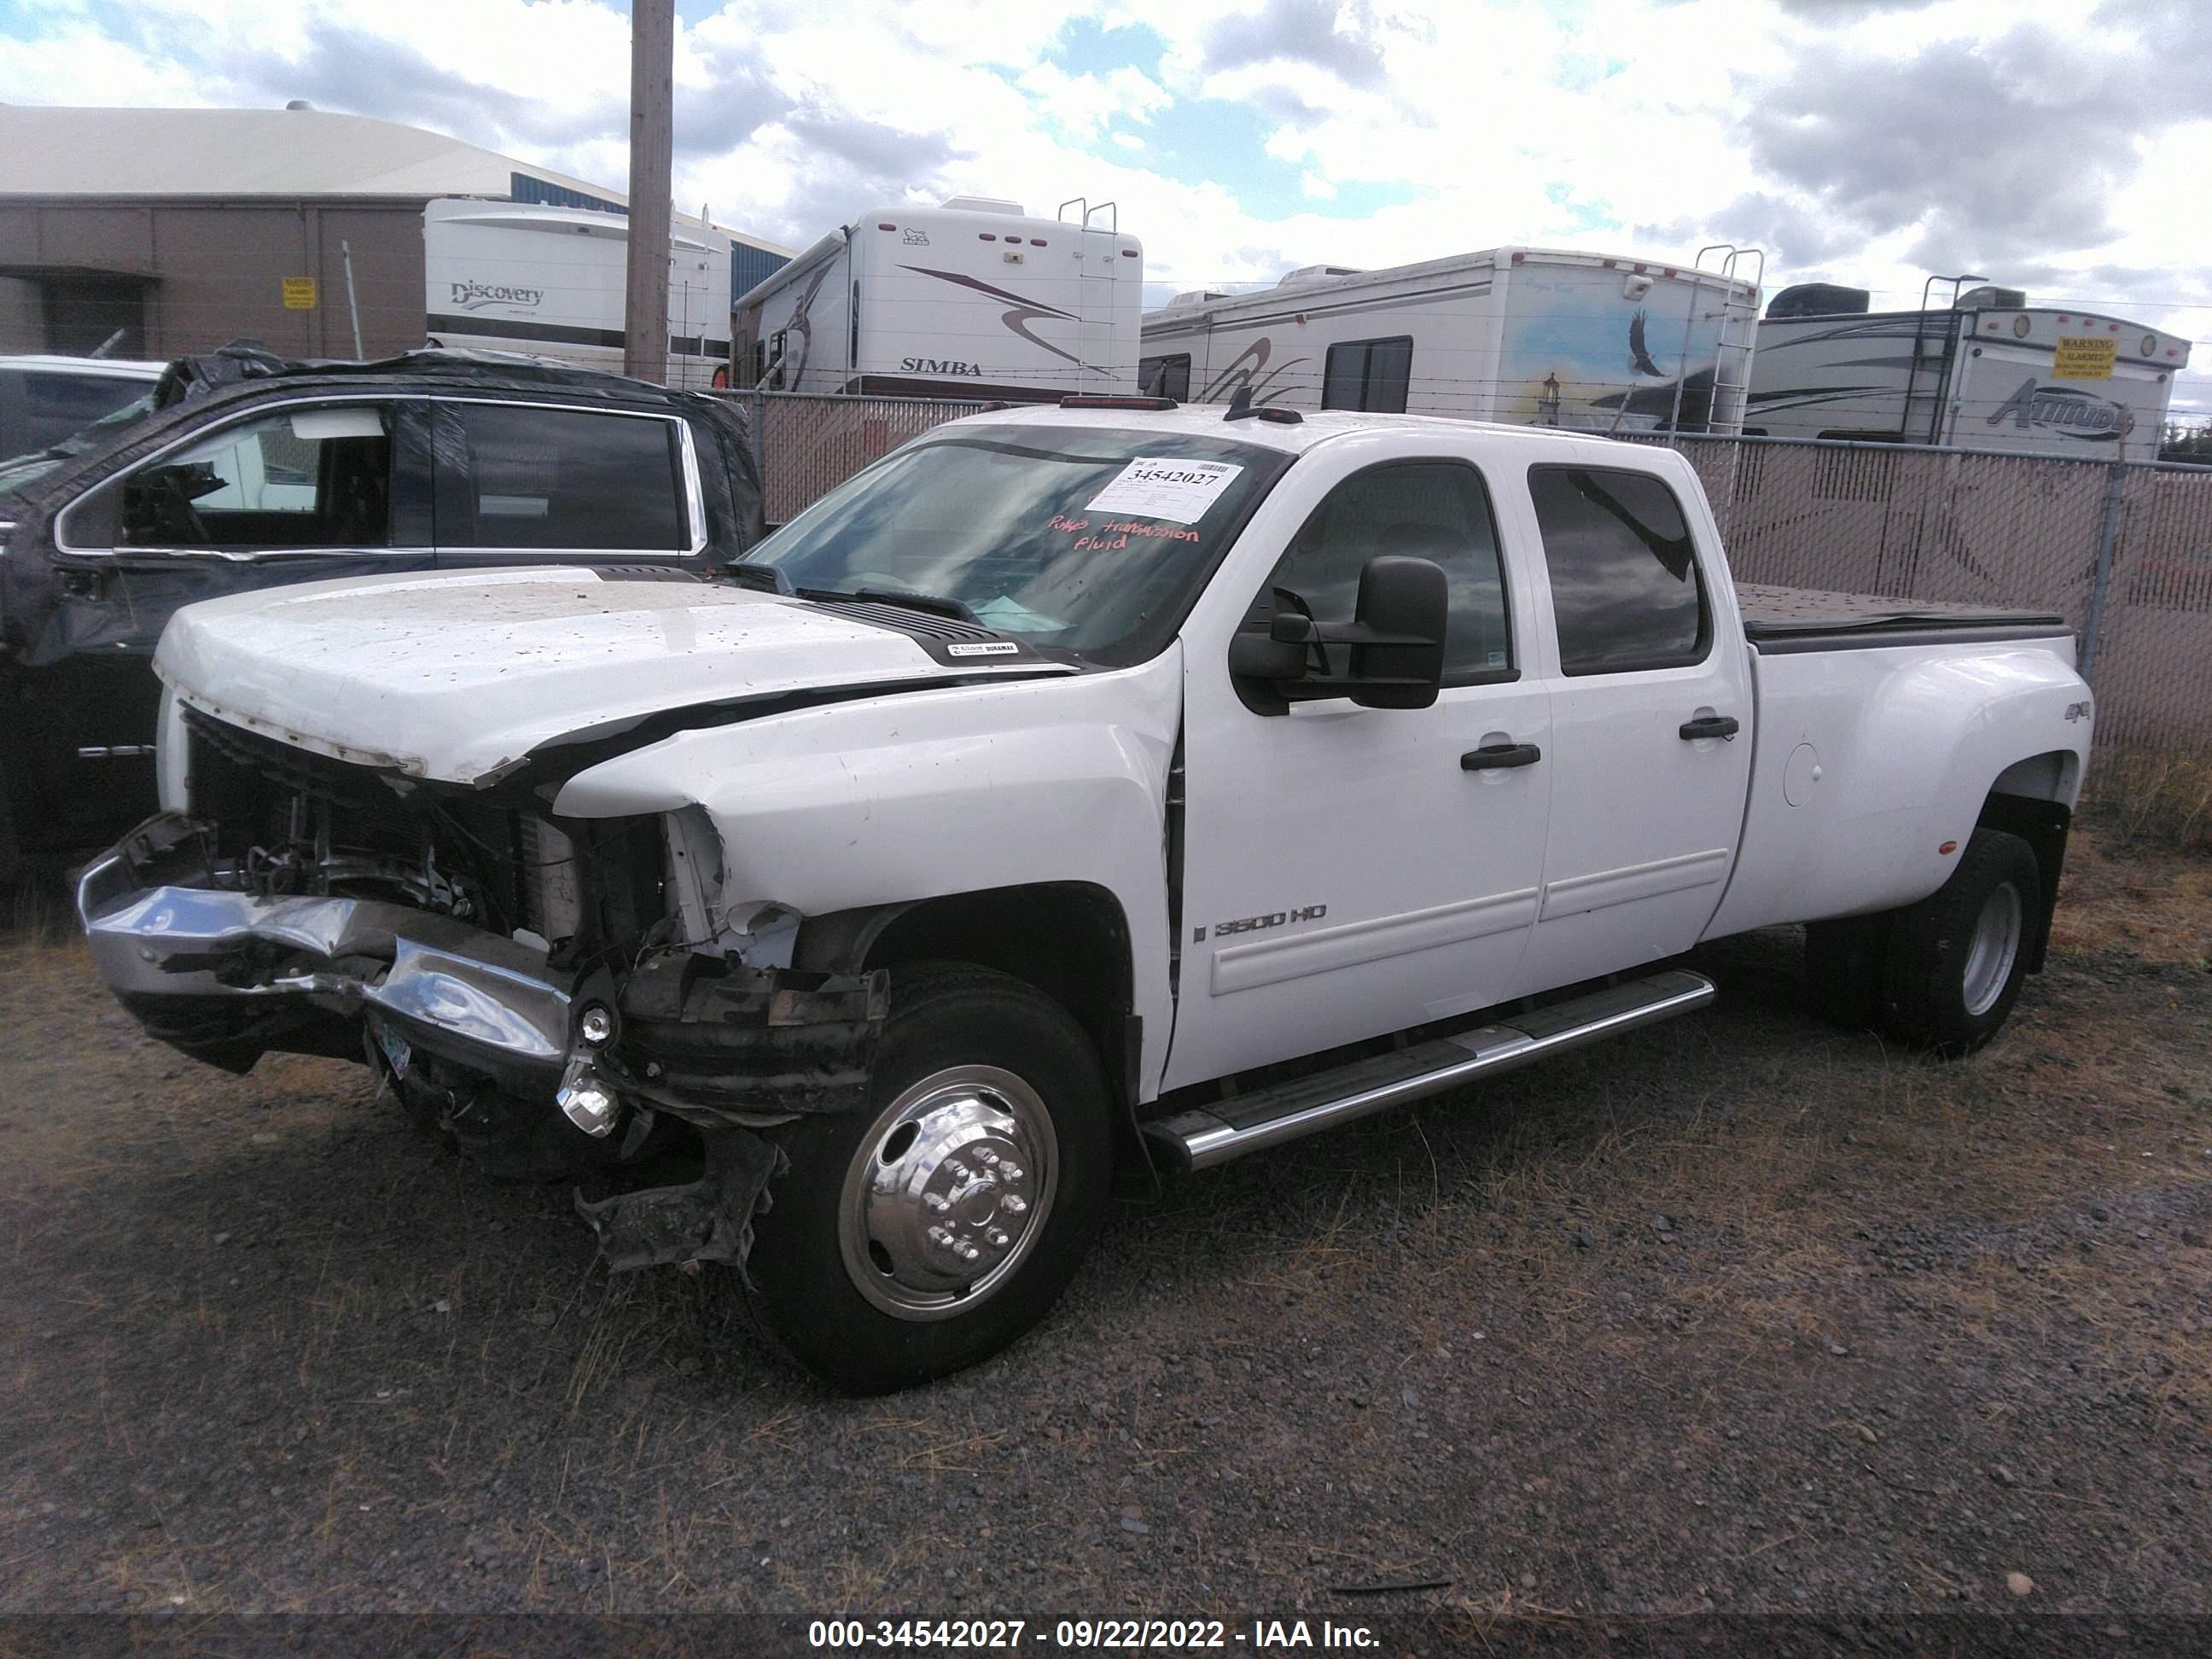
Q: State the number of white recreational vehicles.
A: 4